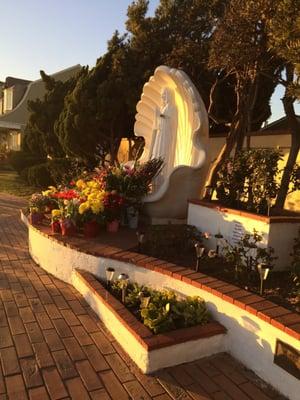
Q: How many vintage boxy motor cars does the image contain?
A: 0